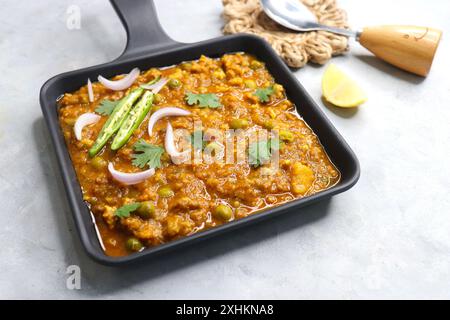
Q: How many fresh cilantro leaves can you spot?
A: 7